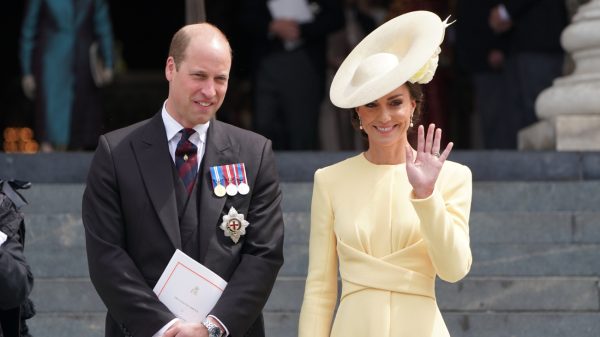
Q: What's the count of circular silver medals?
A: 2